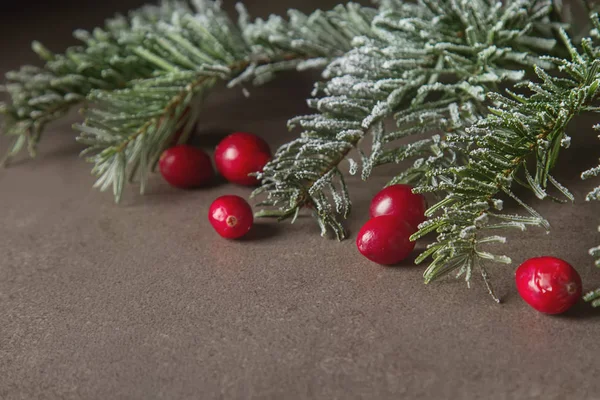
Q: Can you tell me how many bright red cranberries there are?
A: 6